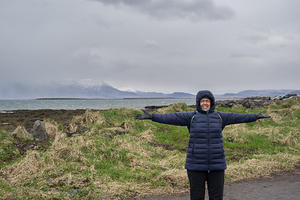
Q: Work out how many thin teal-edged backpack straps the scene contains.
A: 2